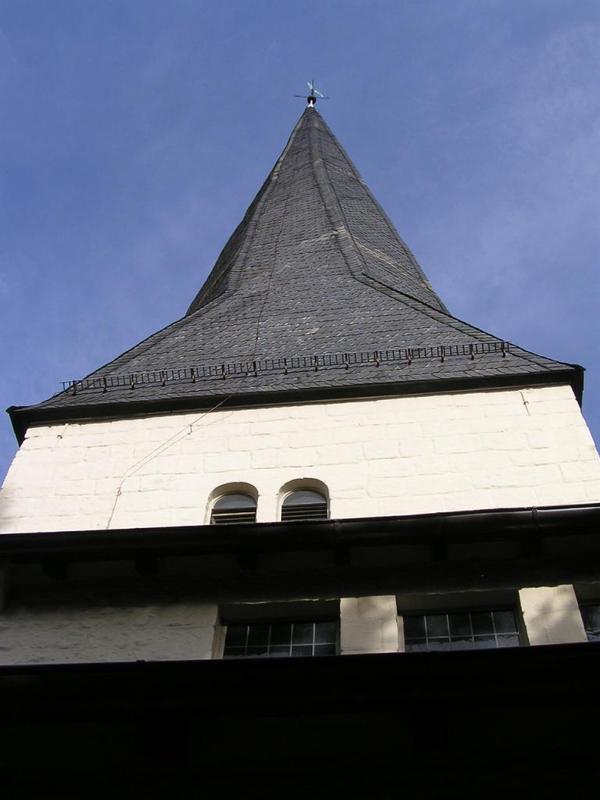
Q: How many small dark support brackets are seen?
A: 15